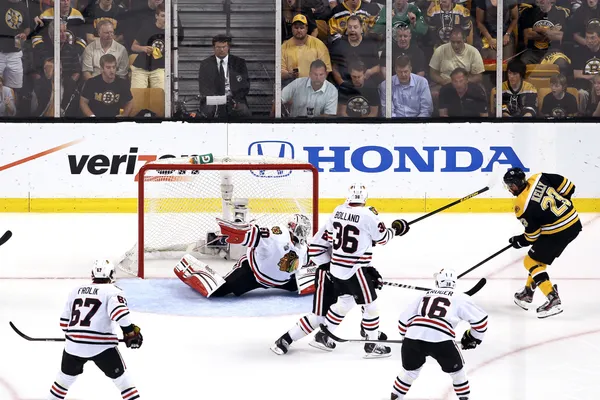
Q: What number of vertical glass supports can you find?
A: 5